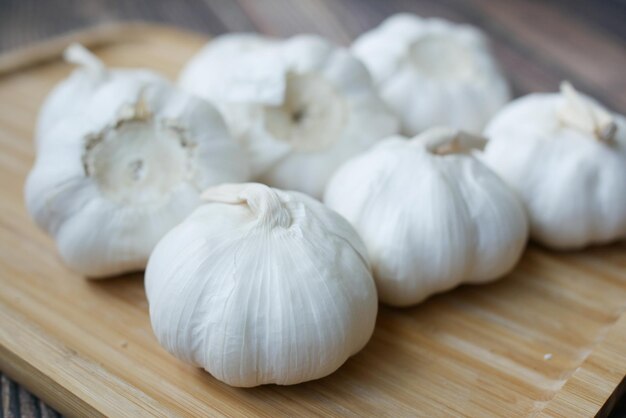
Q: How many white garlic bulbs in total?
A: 6